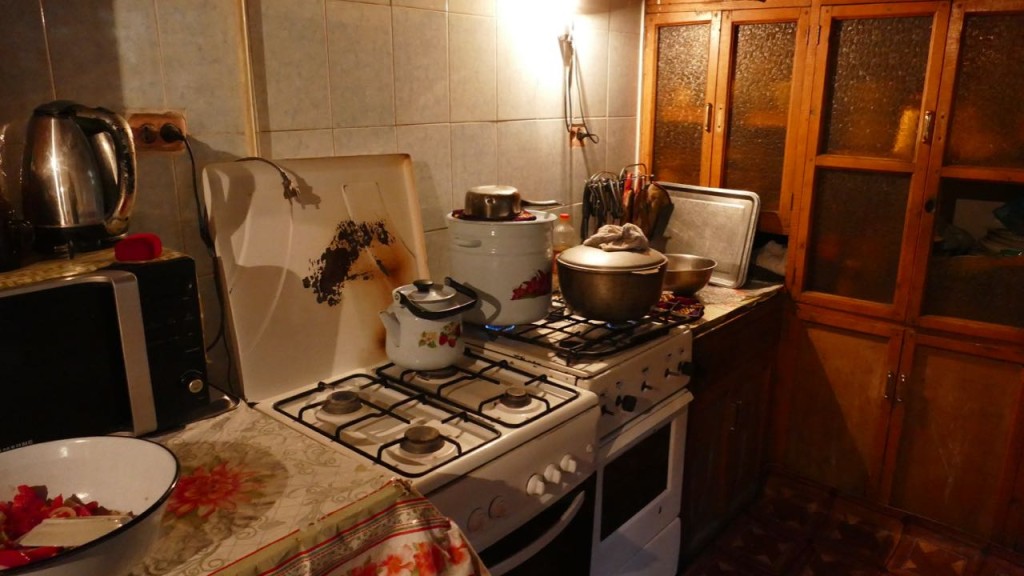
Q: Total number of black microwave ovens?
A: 1